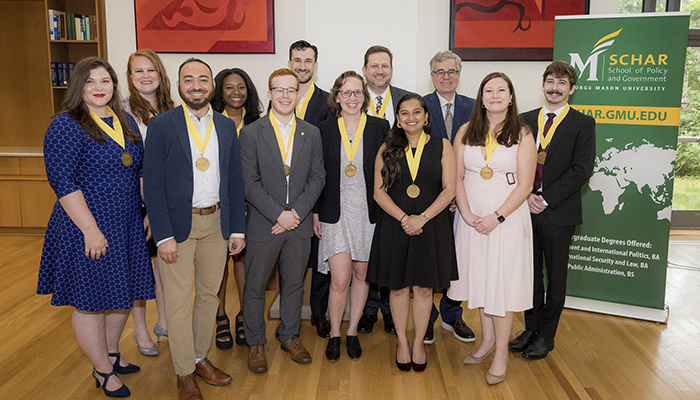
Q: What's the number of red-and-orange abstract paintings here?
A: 2